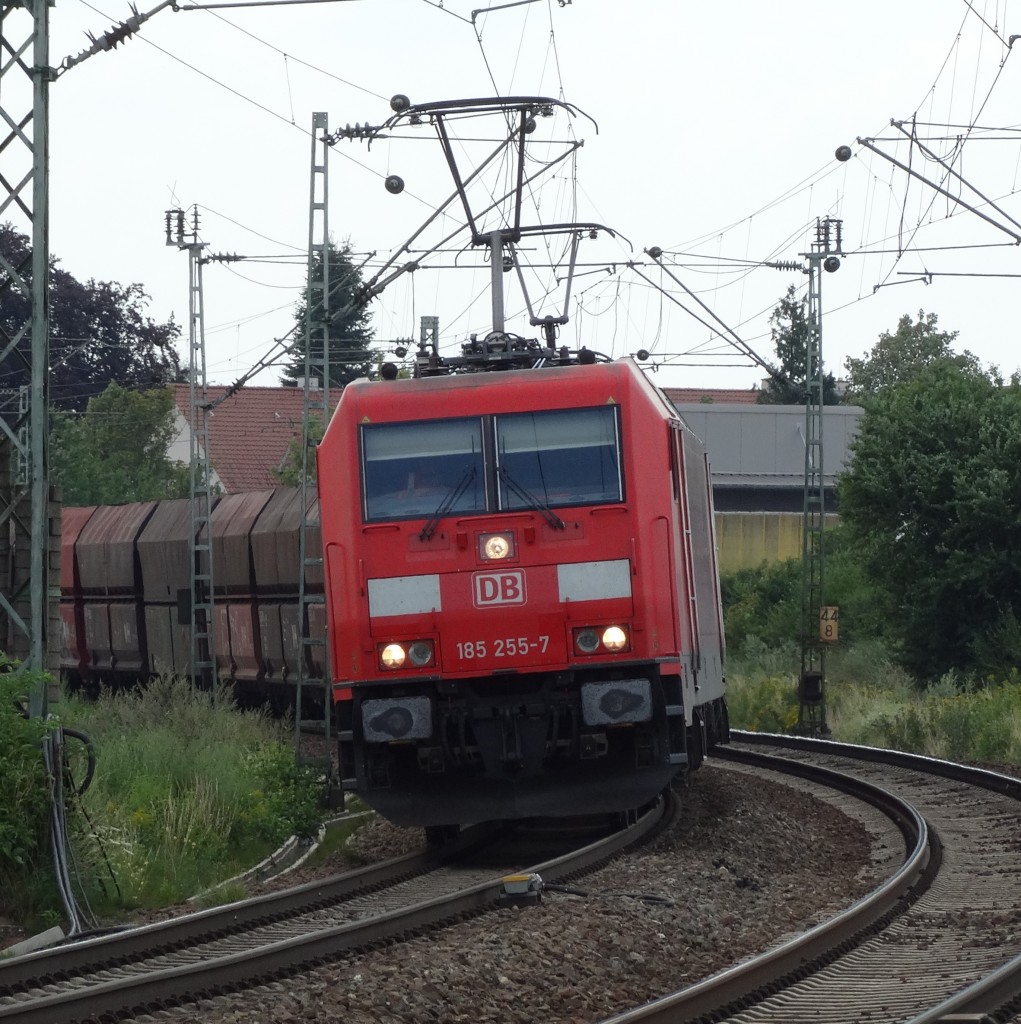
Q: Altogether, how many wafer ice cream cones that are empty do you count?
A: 0